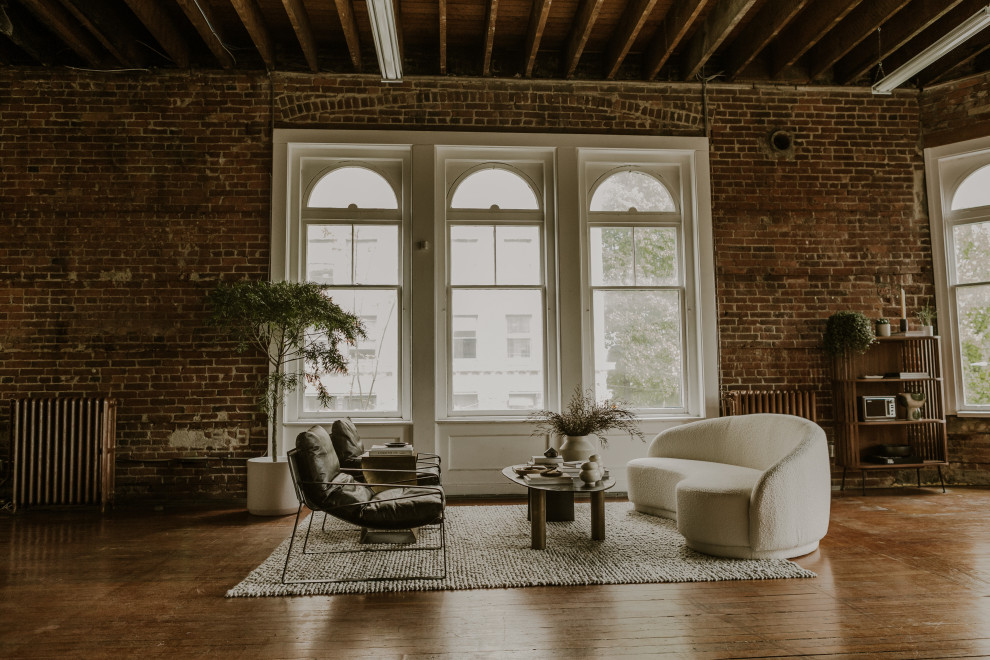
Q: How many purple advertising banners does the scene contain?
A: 0